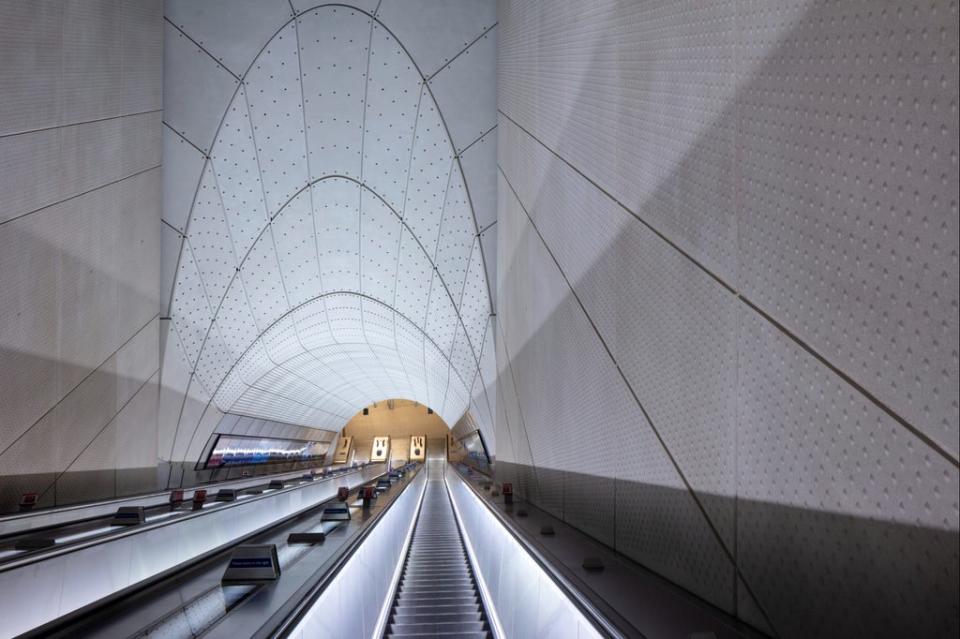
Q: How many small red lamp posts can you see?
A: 6